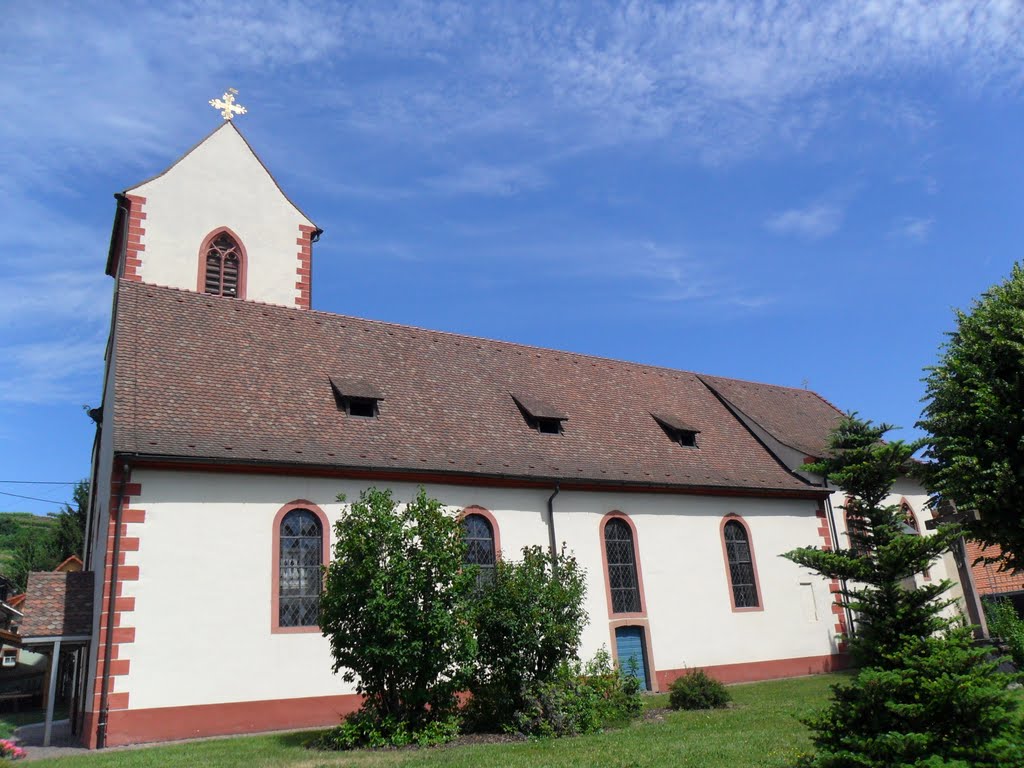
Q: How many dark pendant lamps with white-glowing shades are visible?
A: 0